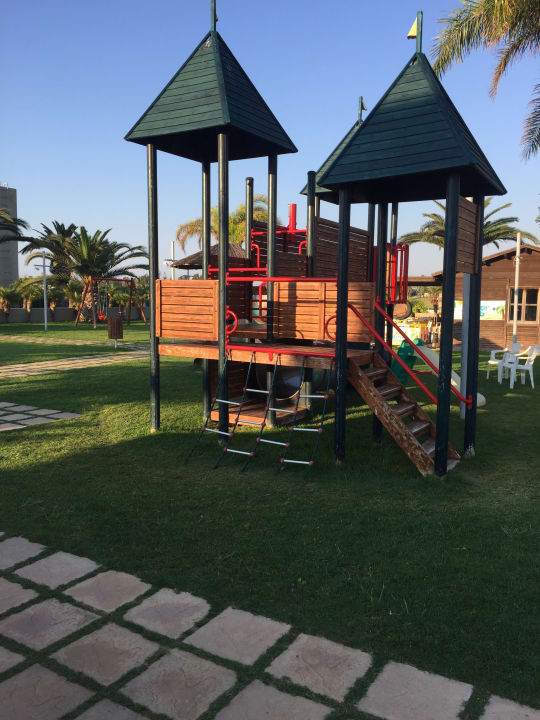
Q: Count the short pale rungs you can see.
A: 10